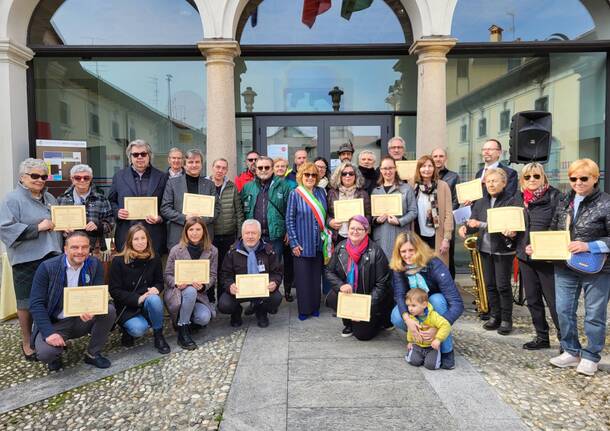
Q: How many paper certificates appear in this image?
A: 13